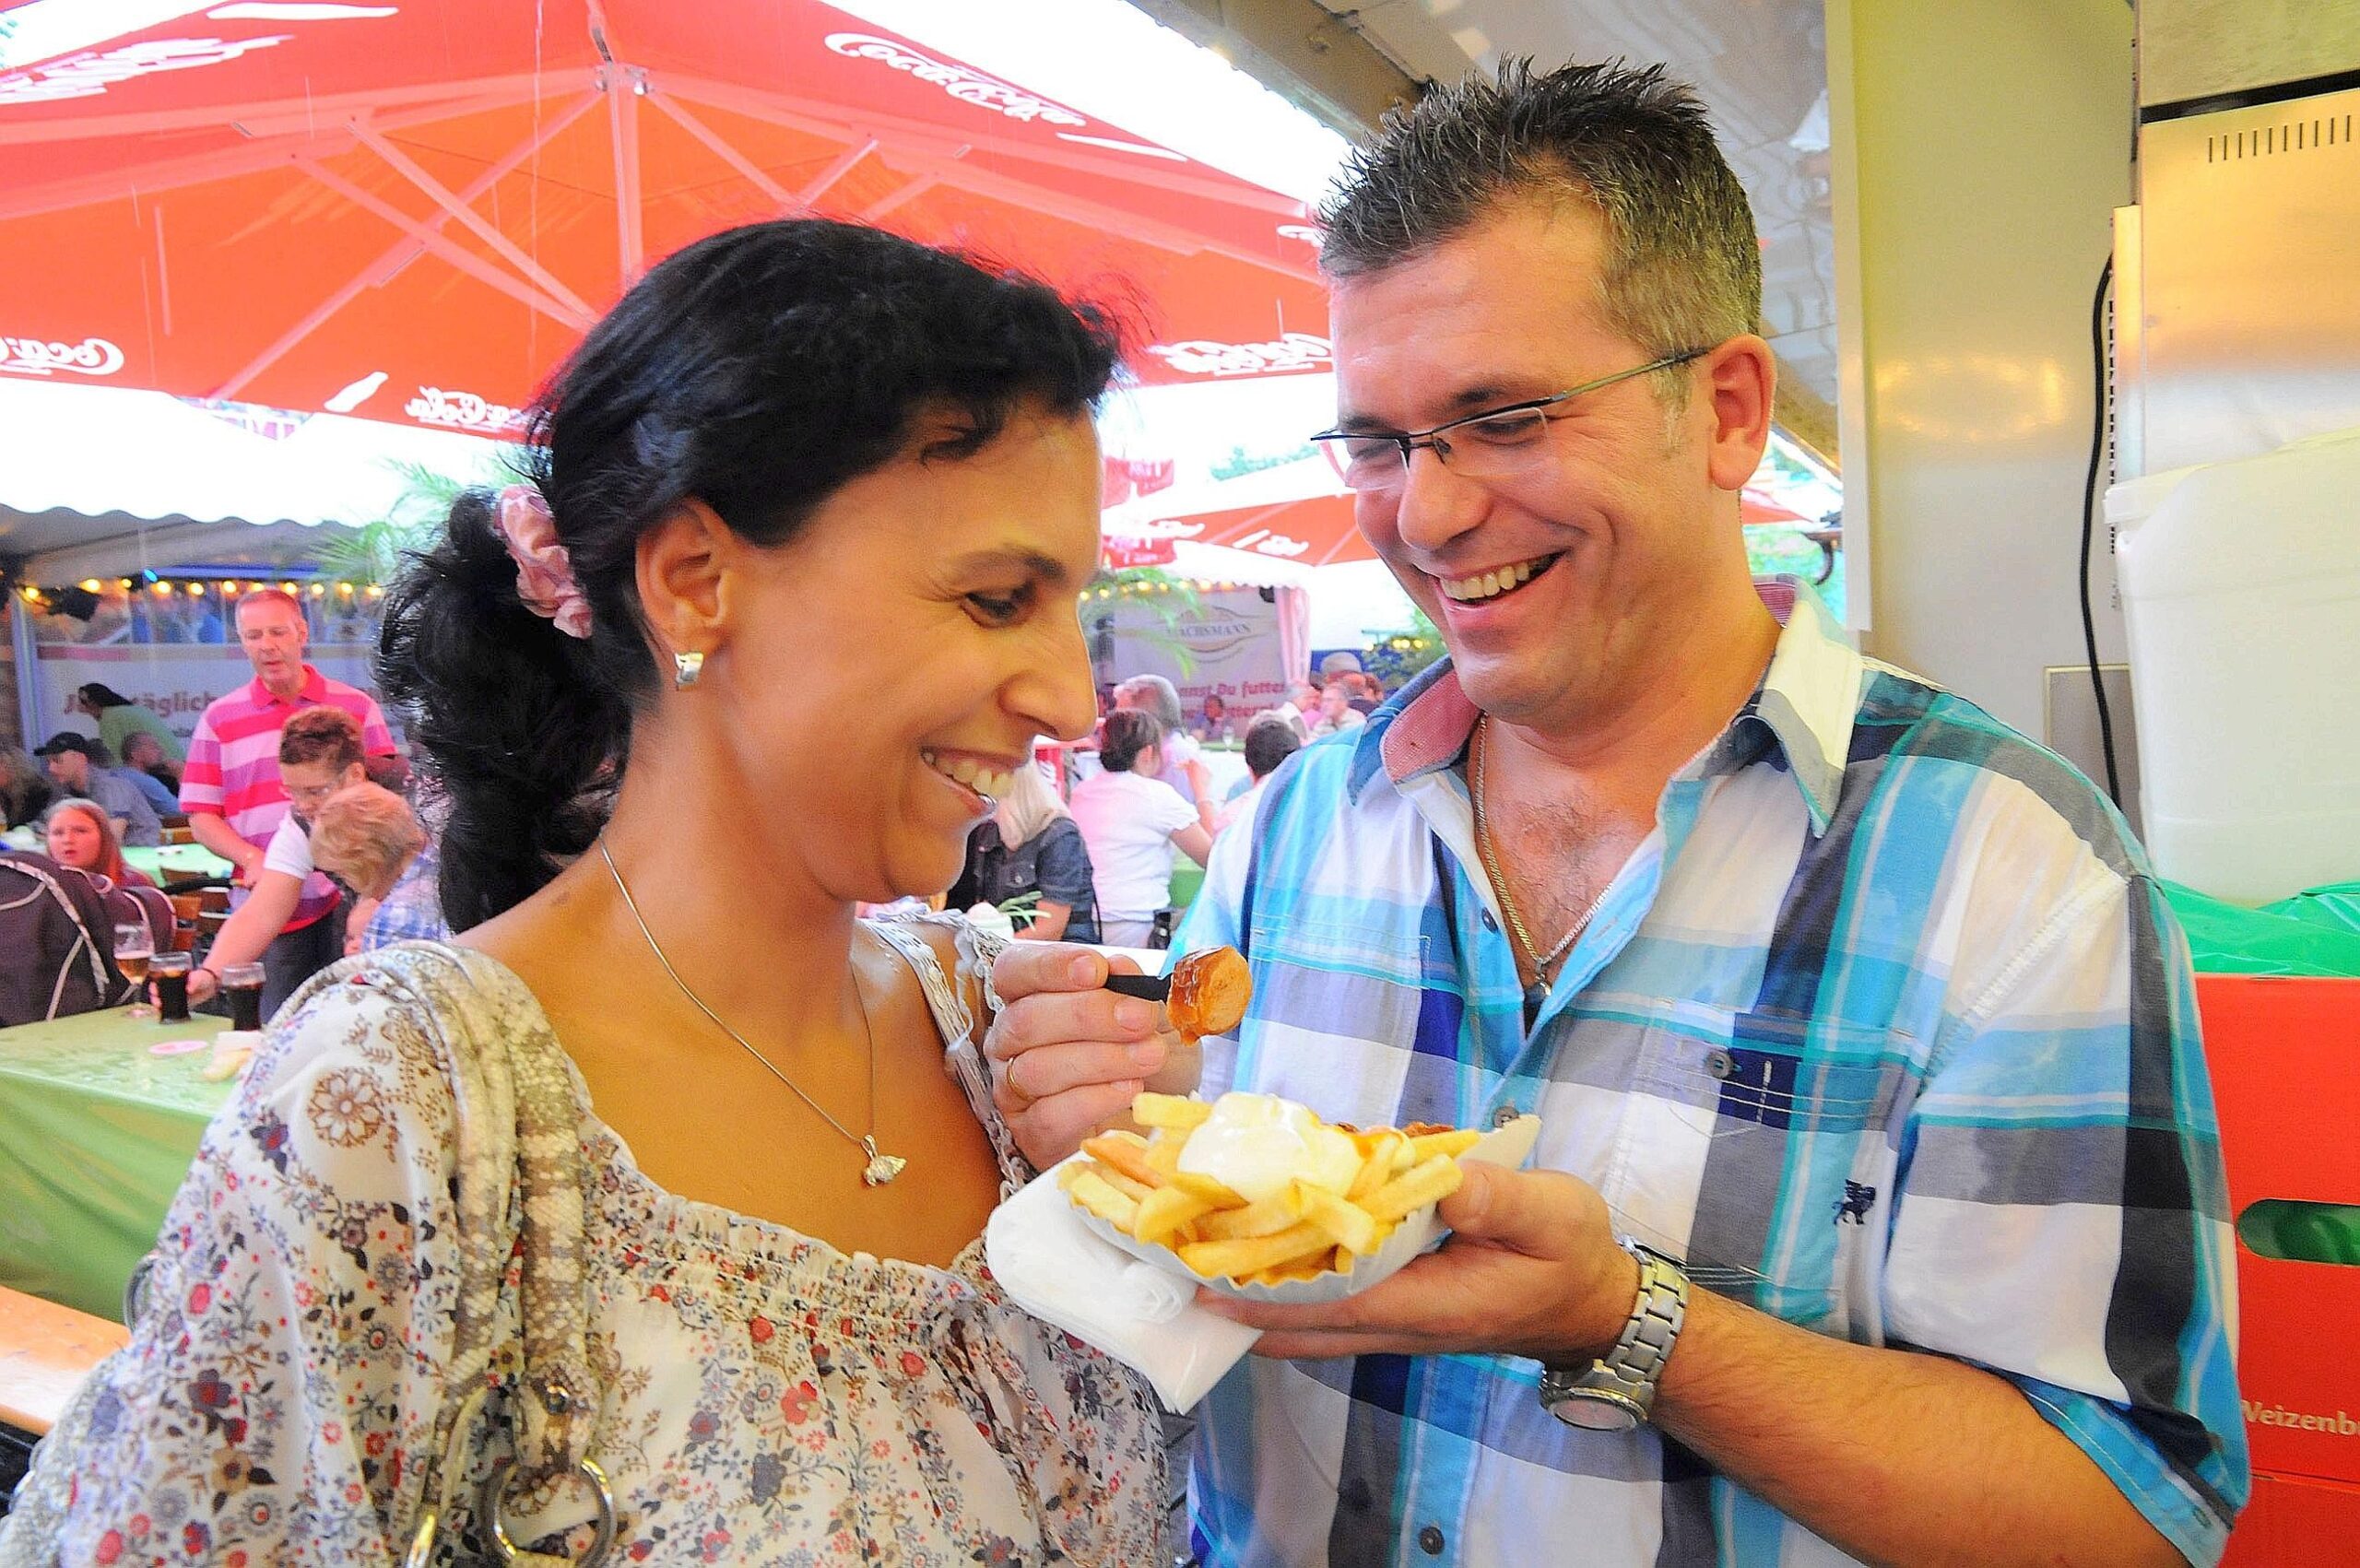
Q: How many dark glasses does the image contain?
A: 2